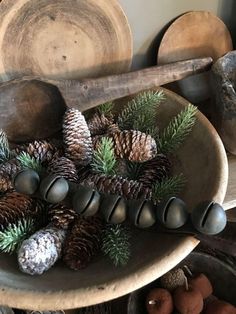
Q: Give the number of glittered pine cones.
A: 1